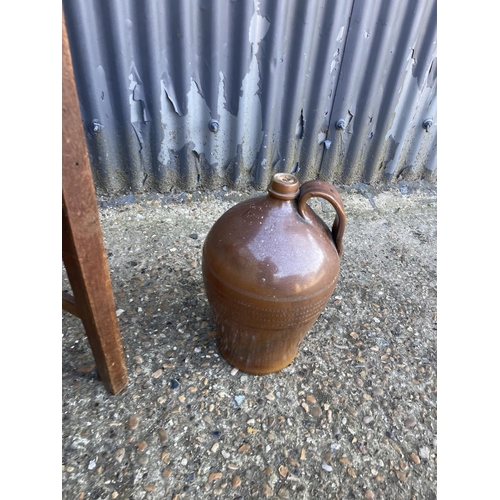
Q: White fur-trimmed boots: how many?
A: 0